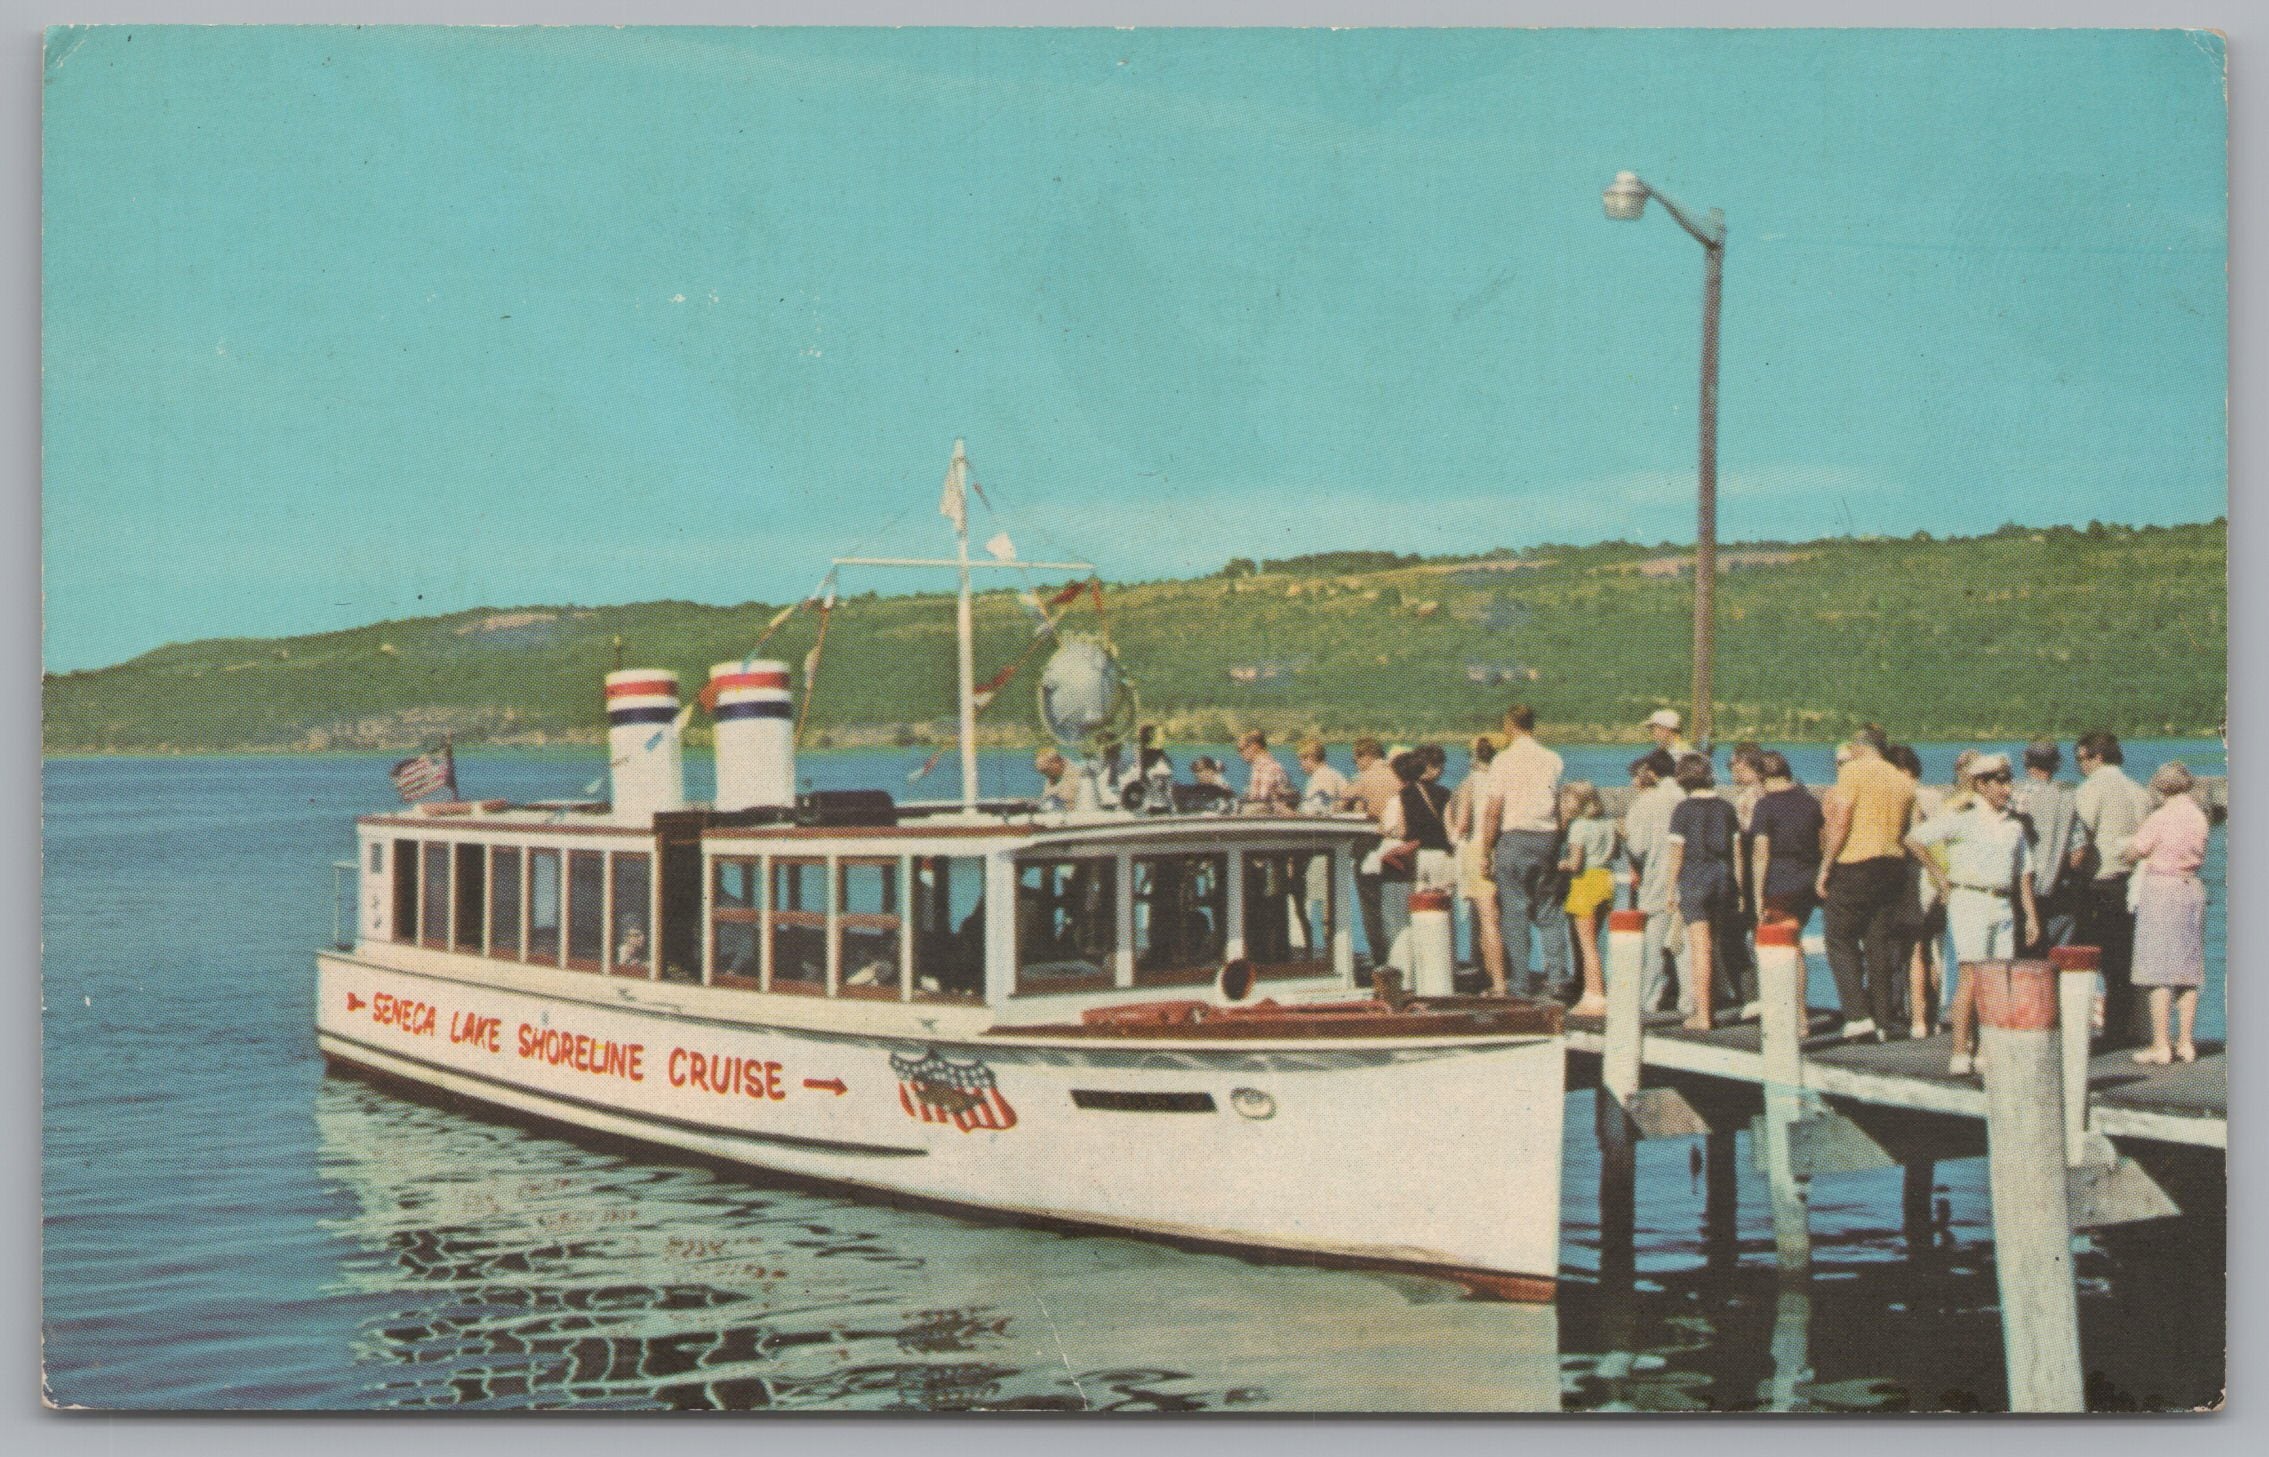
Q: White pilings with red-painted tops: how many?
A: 5